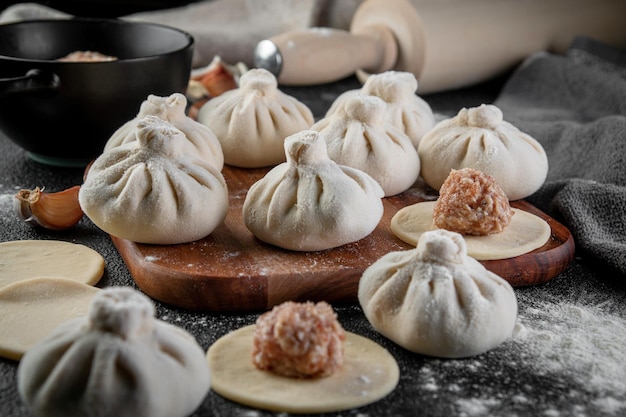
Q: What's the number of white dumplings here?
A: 9